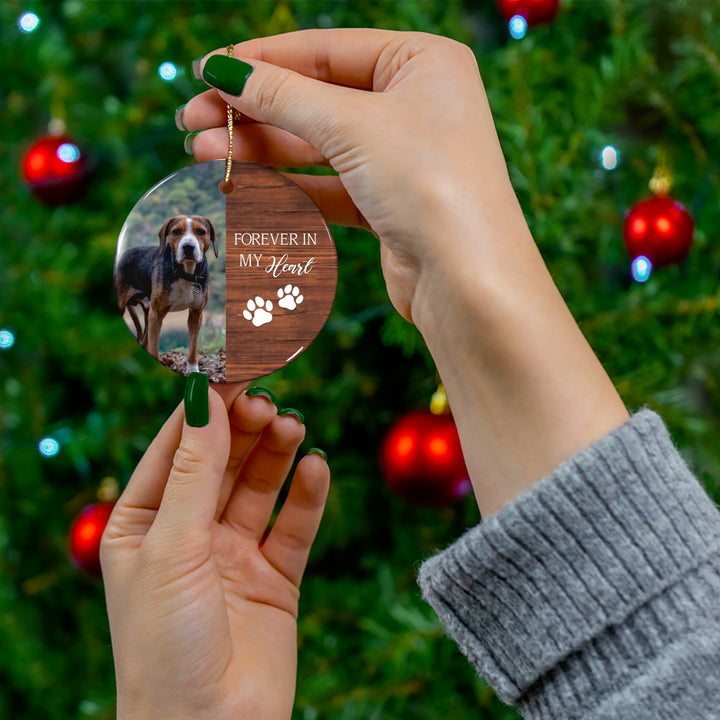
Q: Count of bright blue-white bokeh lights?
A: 8